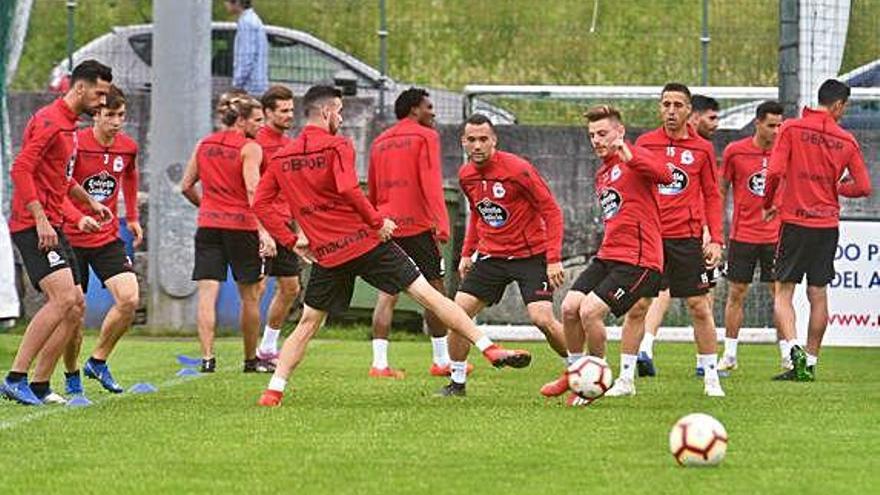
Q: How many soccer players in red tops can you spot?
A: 12